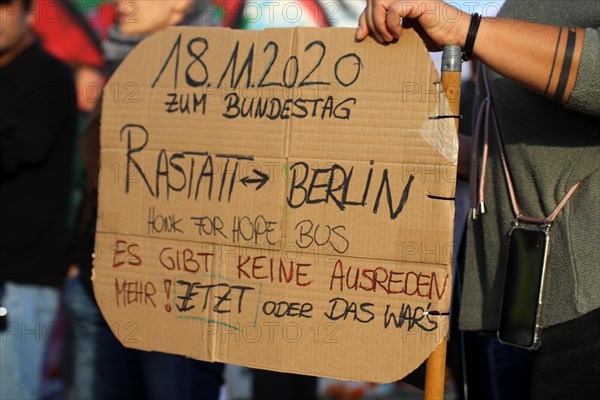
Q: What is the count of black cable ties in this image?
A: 3